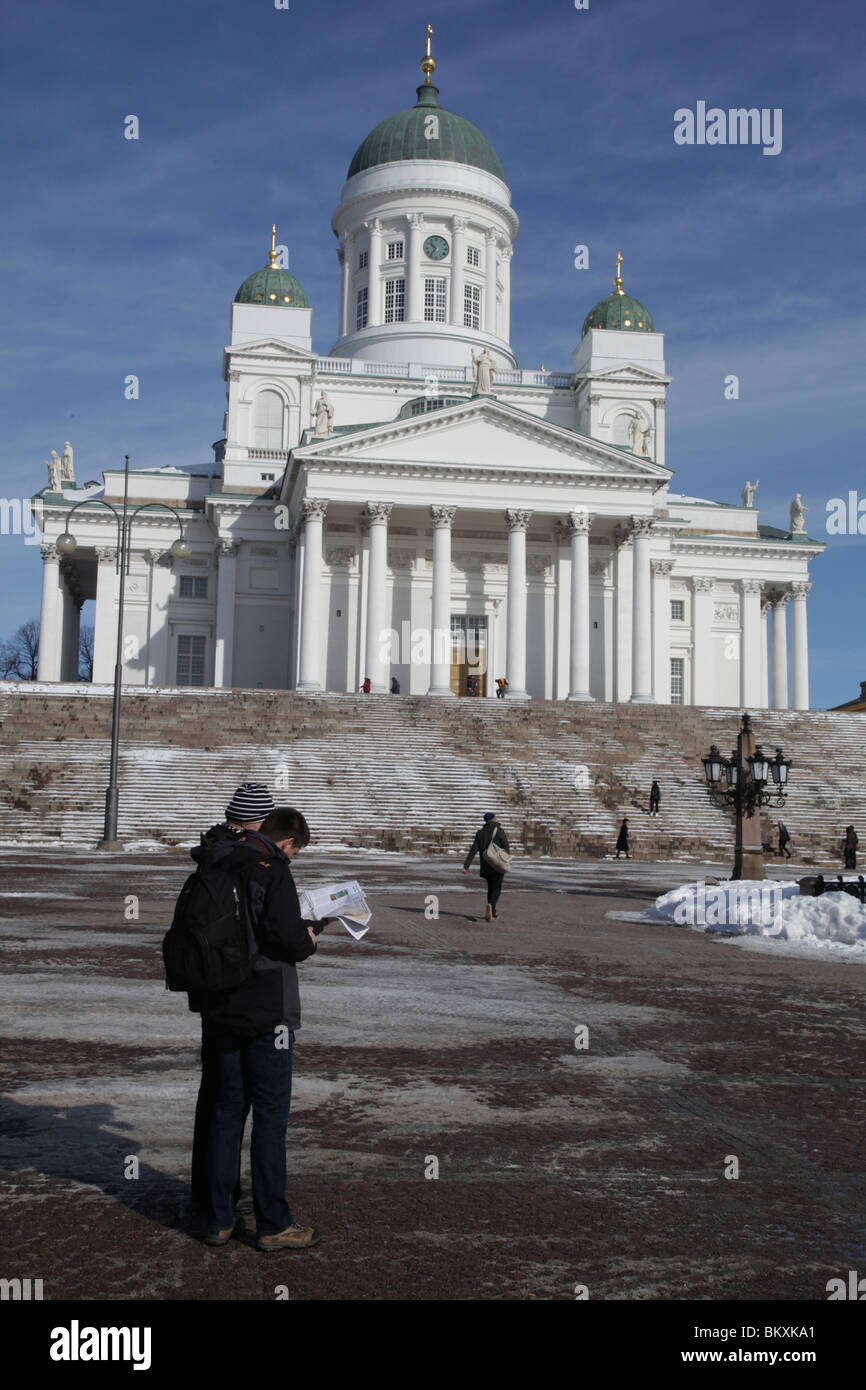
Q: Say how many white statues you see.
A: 7